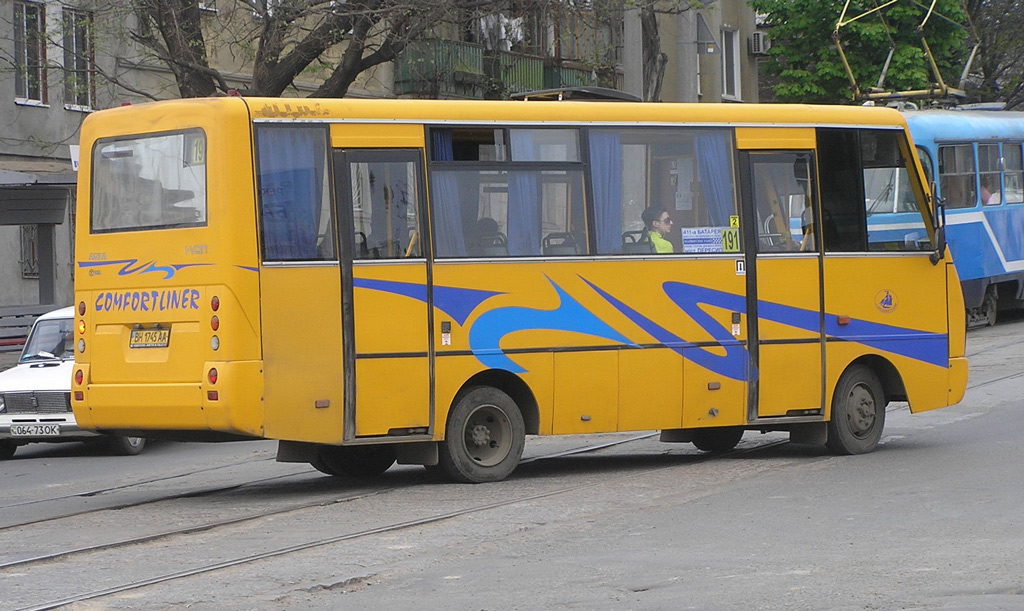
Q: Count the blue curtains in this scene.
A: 5